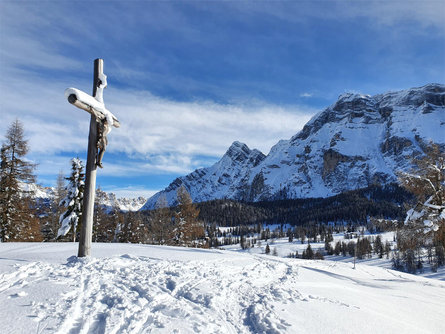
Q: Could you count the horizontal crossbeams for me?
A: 1